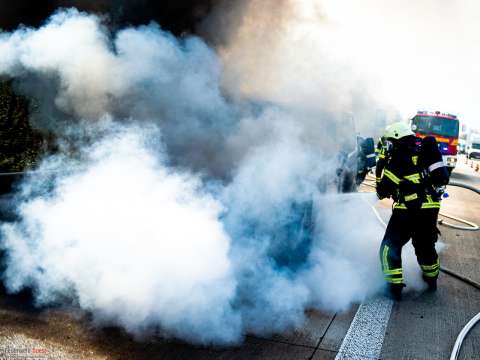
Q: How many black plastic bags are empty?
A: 0